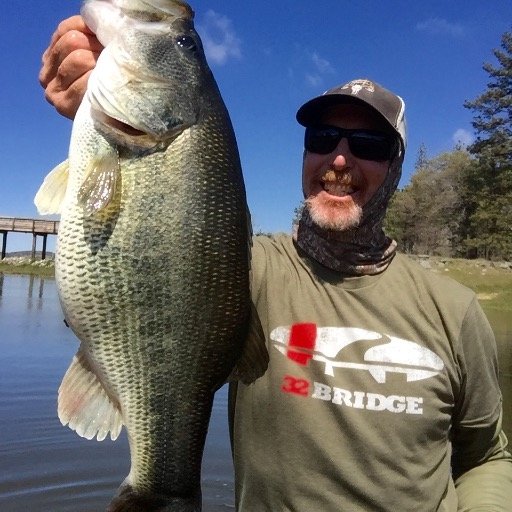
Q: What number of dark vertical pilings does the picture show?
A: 3